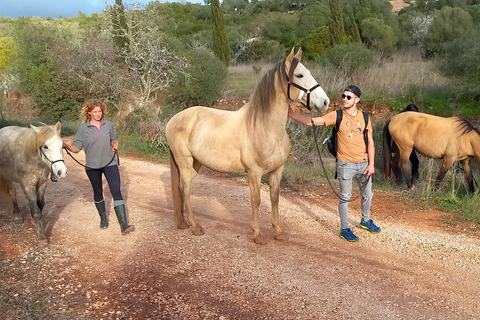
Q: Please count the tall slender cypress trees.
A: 4